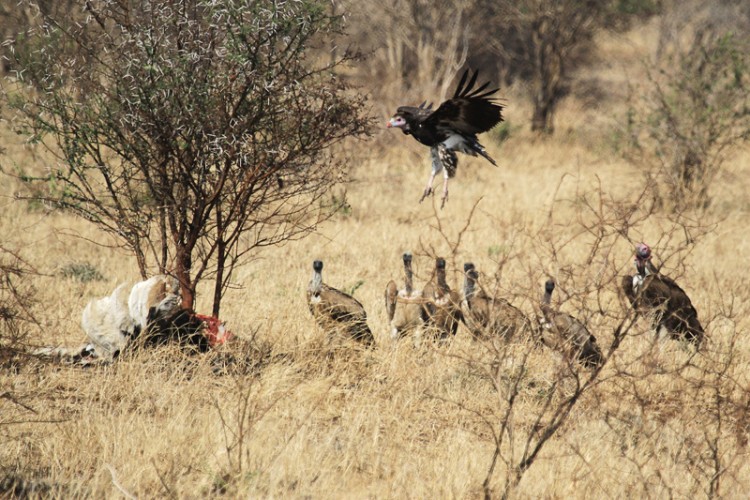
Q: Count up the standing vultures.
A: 6